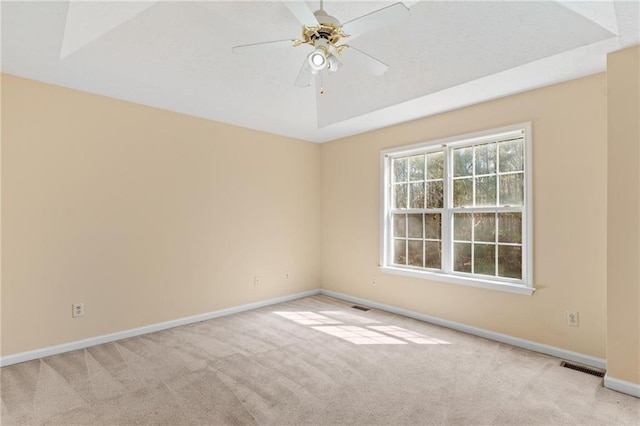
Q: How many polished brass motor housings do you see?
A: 1